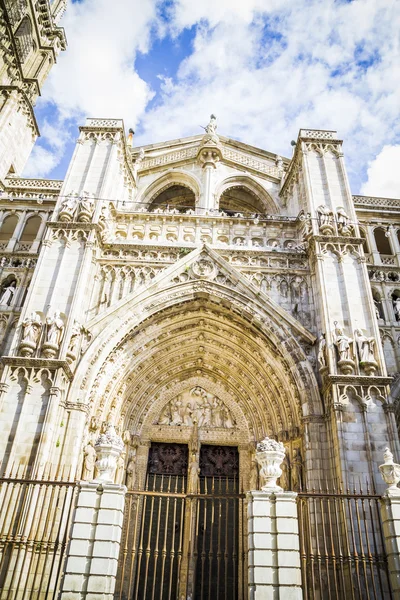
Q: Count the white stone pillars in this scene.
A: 3